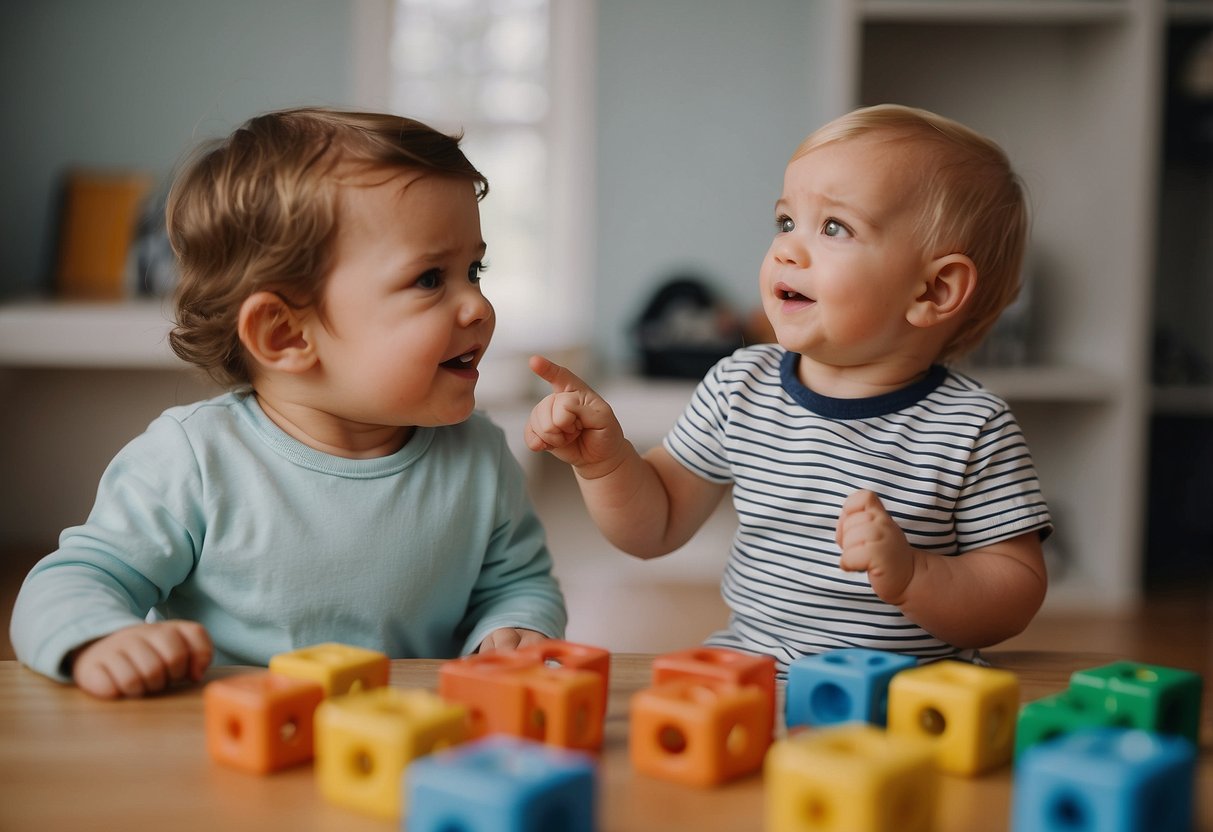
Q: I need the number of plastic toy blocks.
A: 15